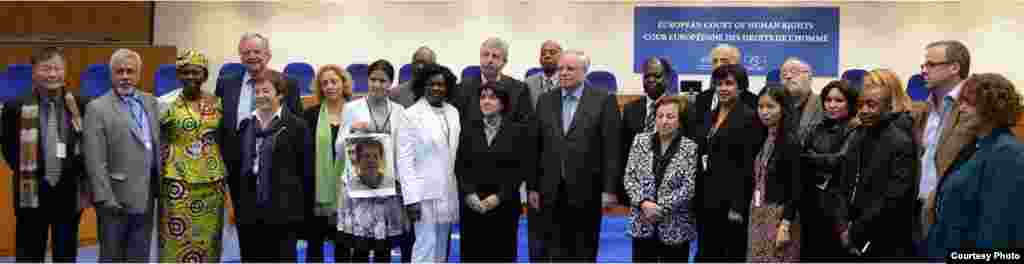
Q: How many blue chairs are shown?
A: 14